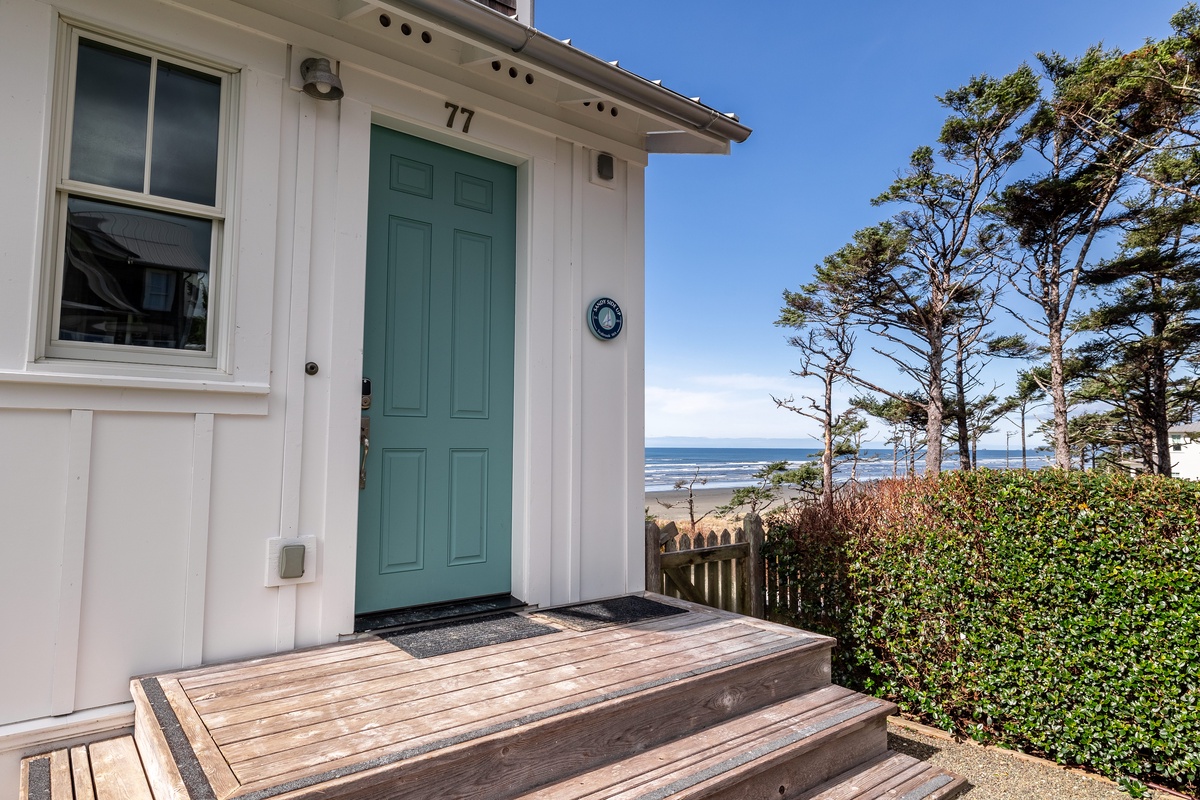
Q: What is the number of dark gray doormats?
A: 2